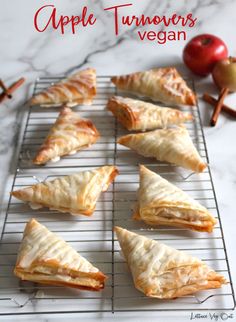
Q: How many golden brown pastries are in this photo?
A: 9